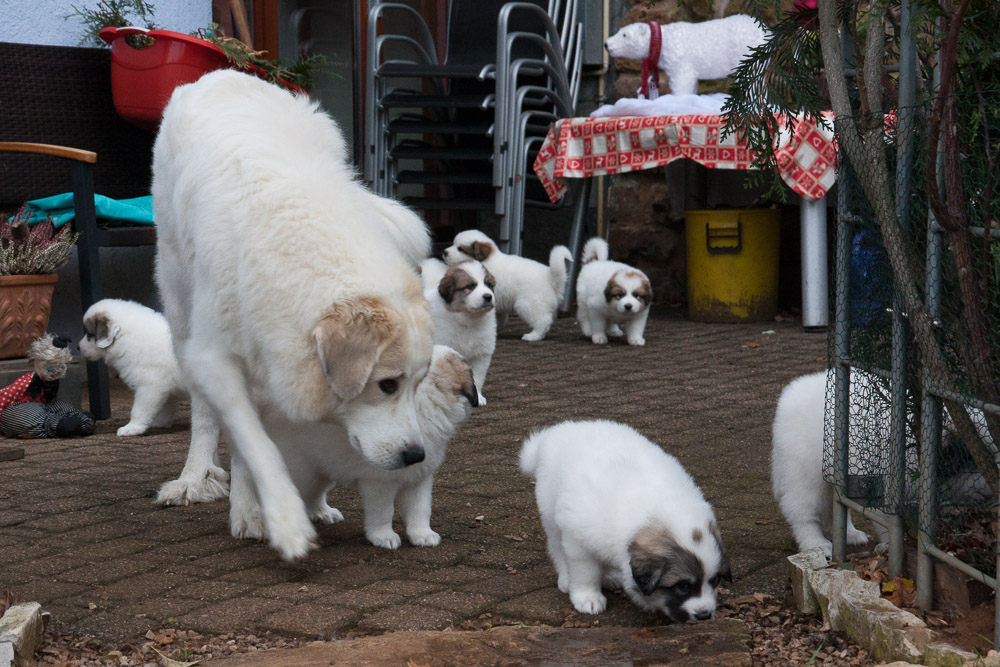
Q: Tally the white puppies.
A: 7